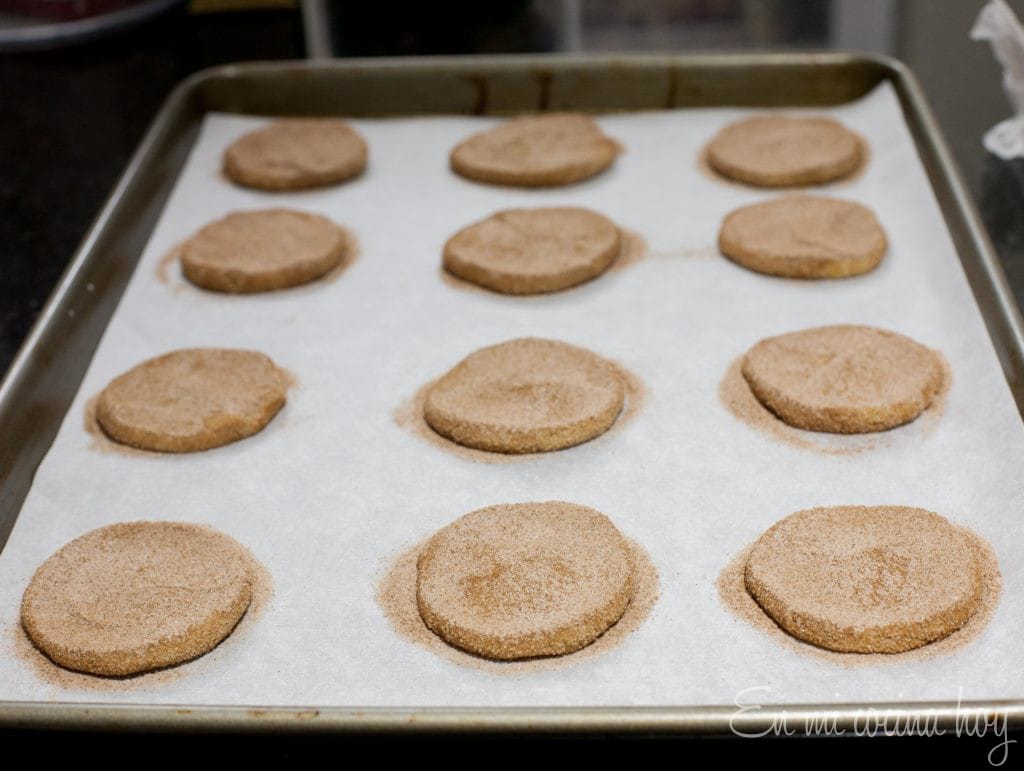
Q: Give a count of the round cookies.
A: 12